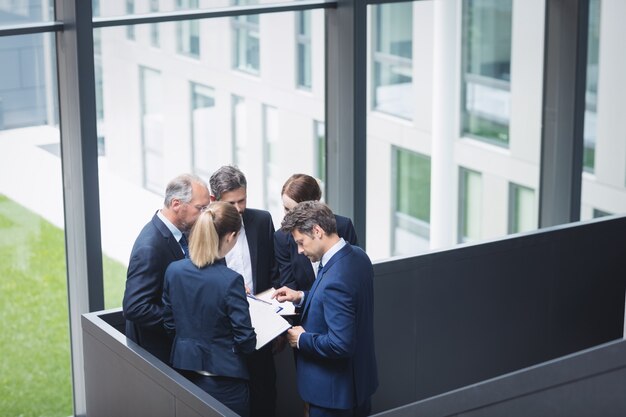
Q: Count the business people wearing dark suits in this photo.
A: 5